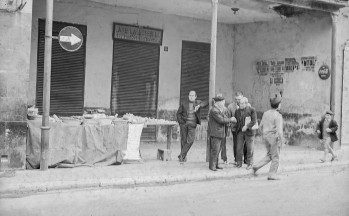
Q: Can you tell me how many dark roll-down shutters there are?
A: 3